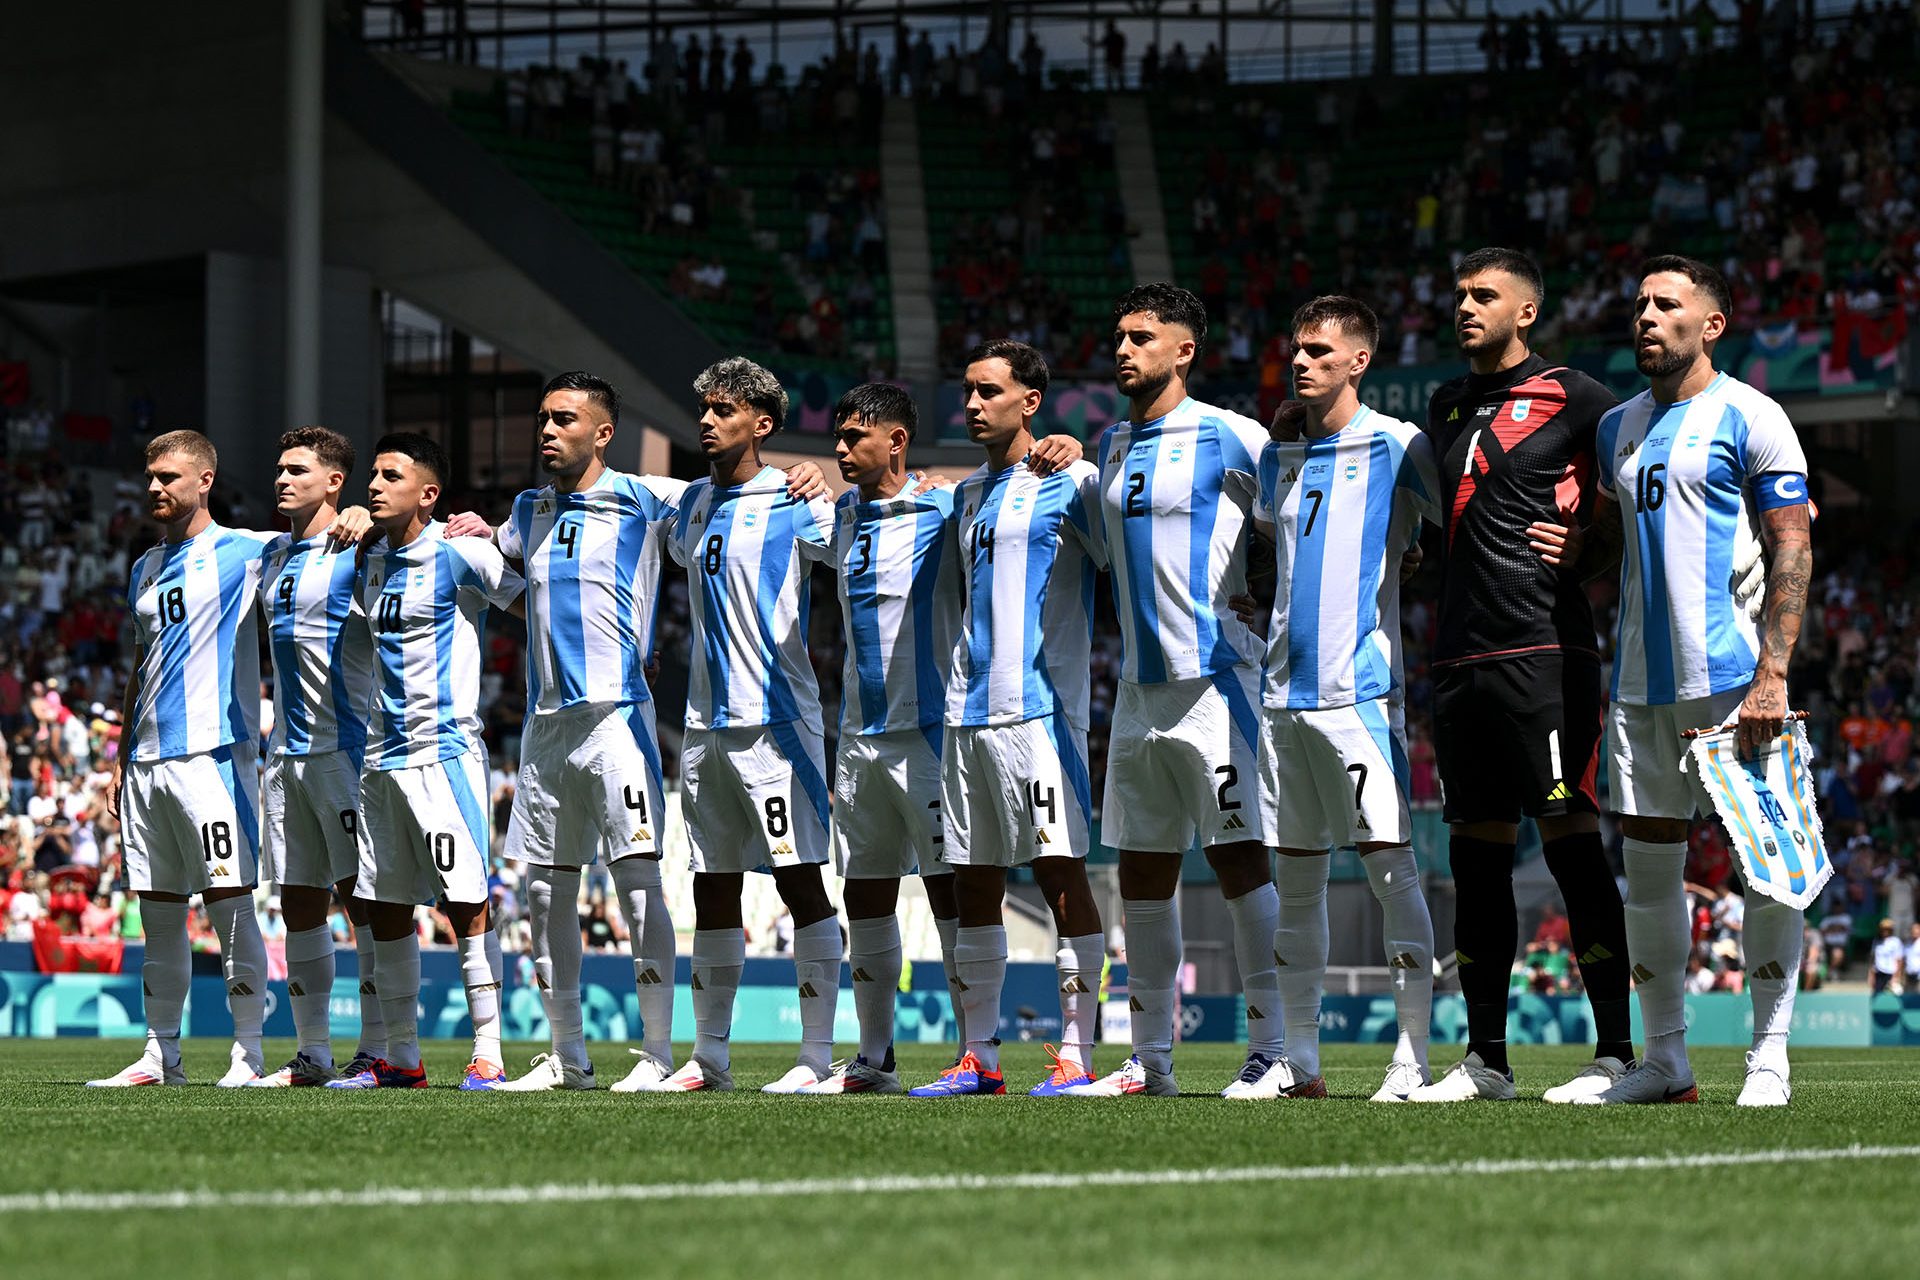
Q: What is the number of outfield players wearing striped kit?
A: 10